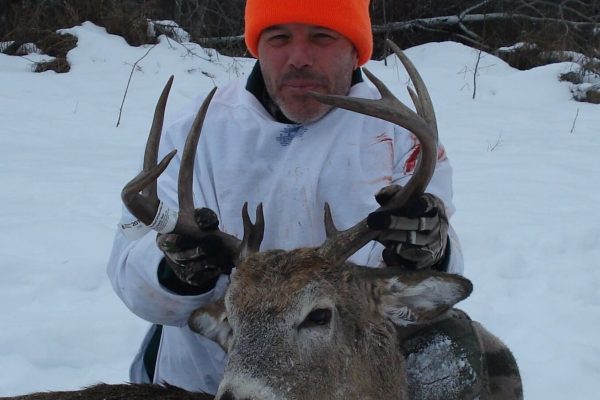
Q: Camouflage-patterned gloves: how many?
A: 2